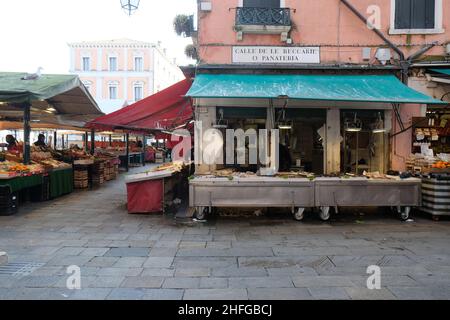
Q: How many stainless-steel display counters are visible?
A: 2